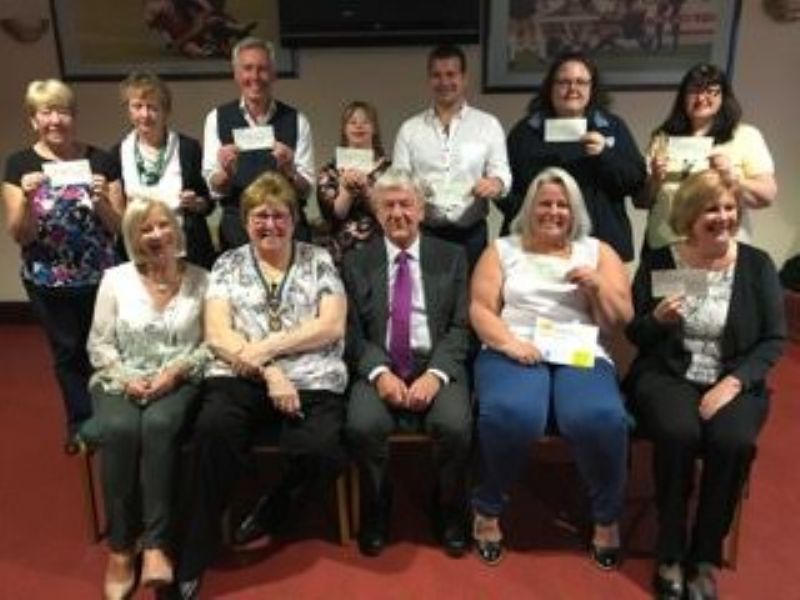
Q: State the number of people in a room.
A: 12